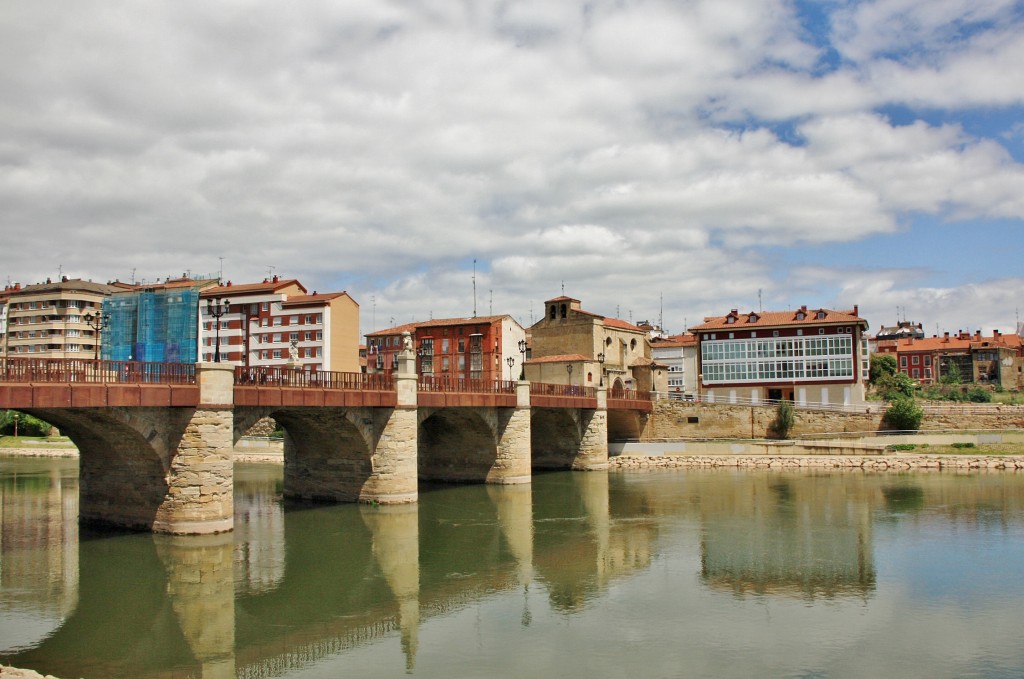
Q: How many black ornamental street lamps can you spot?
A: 7